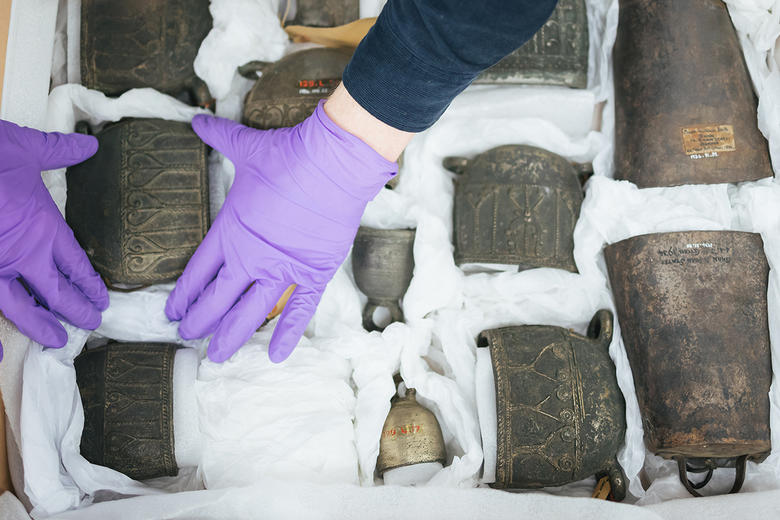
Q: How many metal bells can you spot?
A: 12